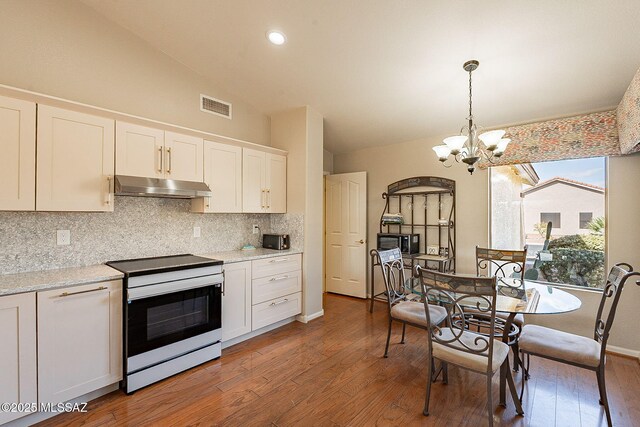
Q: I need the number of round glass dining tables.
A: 1